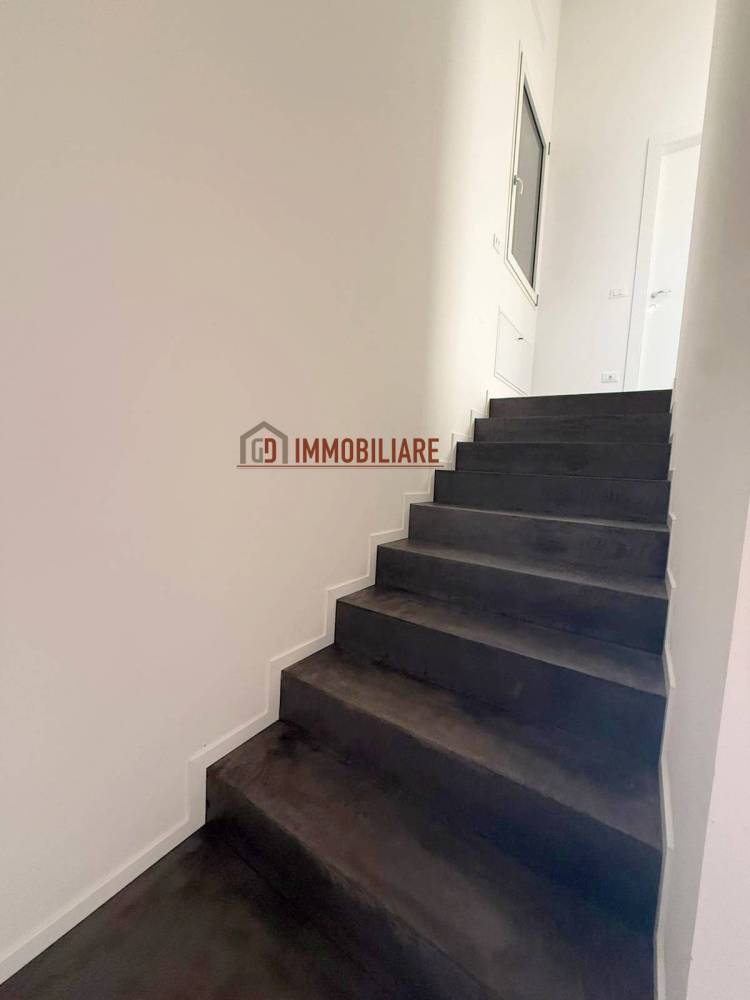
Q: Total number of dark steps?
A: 9